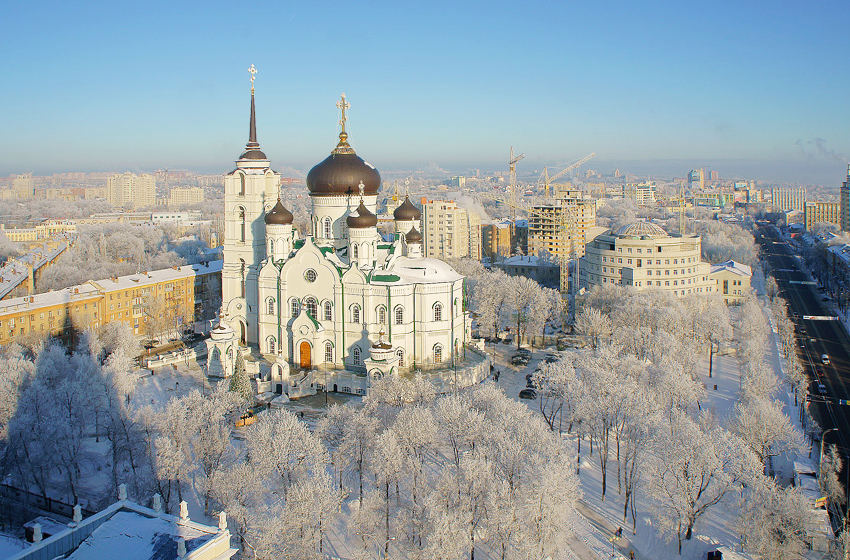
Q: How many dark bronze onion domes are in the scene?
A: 5